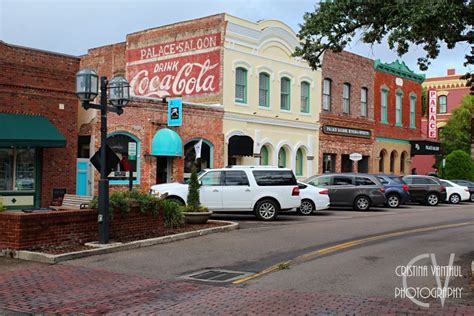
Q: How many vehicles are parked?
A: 7